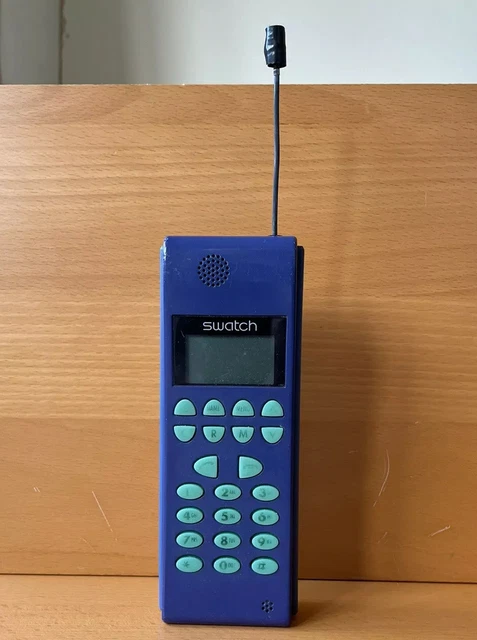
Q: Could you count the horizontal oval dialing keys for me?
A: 12